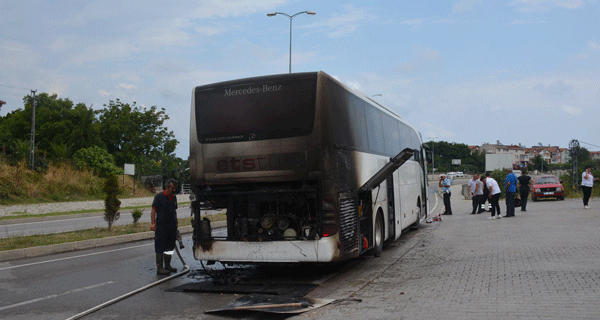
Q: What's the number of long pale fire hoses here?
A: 1